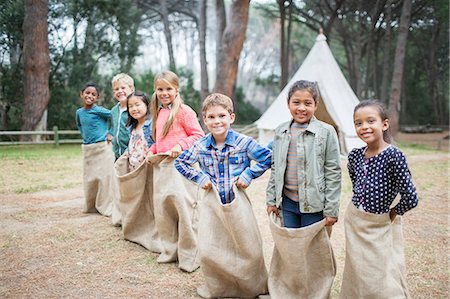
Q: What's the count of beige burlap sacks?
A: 7